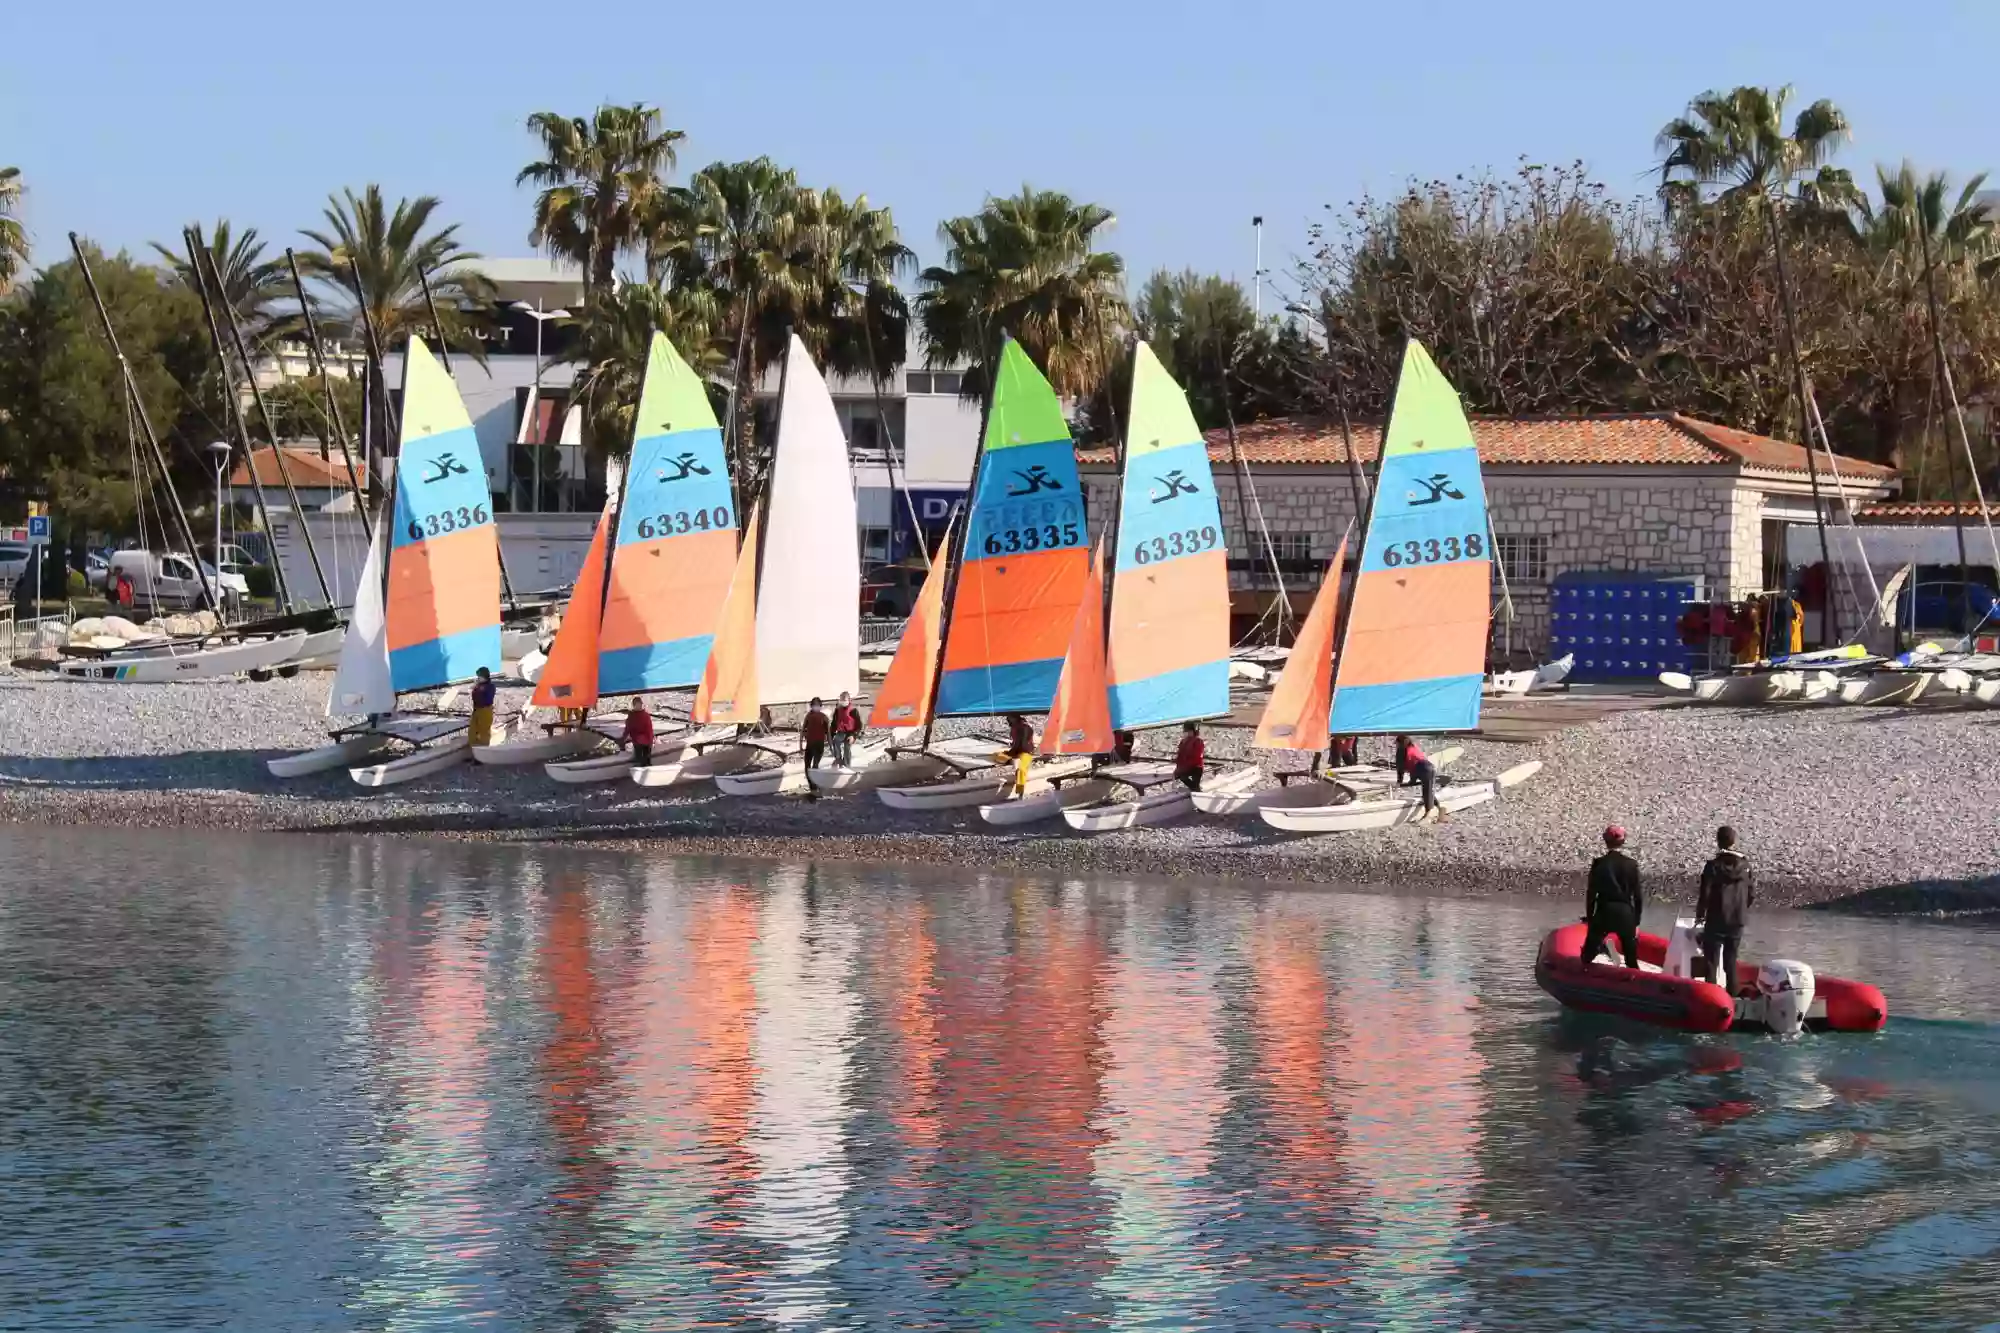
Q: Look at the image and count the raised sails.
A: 12